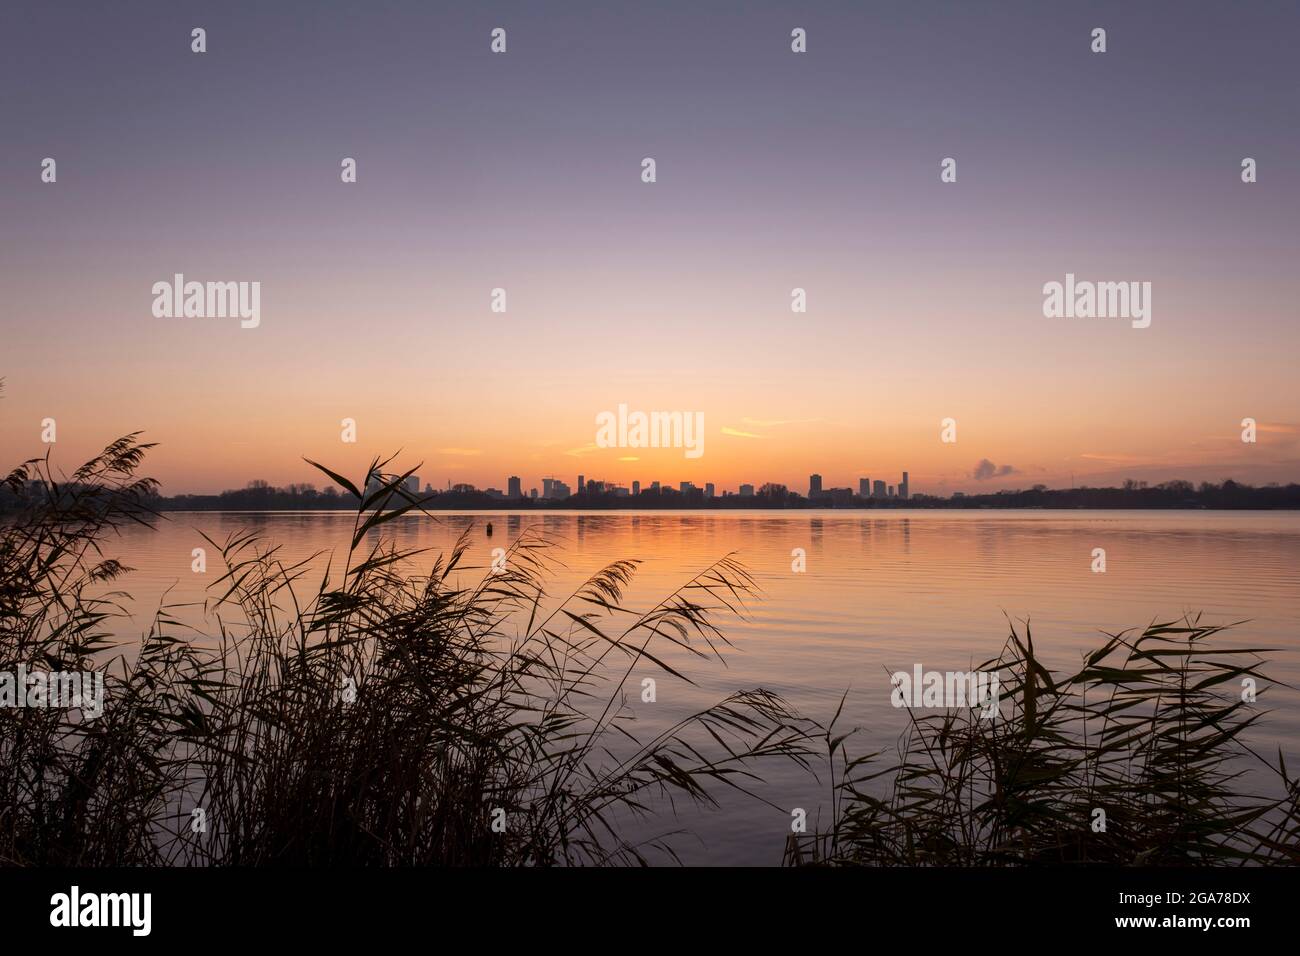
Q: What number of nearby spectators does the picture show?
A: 0